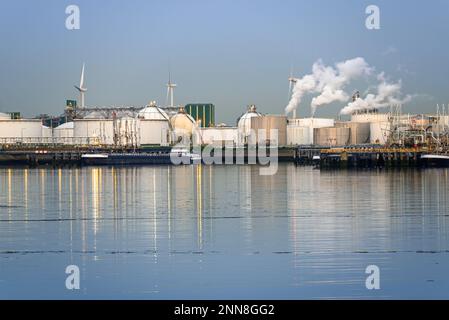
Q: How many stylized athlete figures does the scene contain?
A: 0